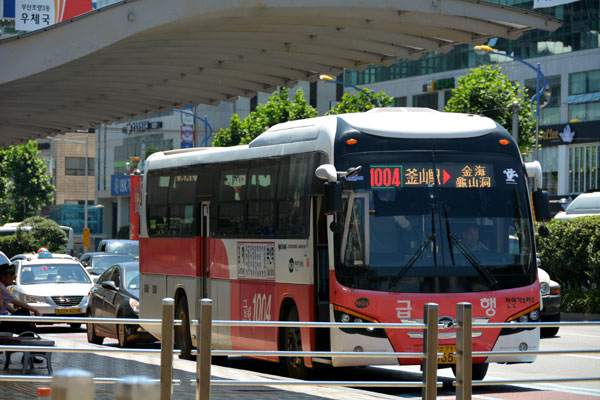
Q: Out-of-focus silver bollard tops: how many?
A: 2